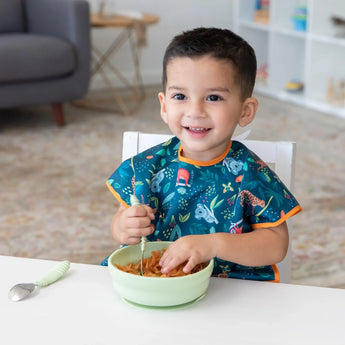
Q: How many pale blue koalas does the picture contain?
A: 3